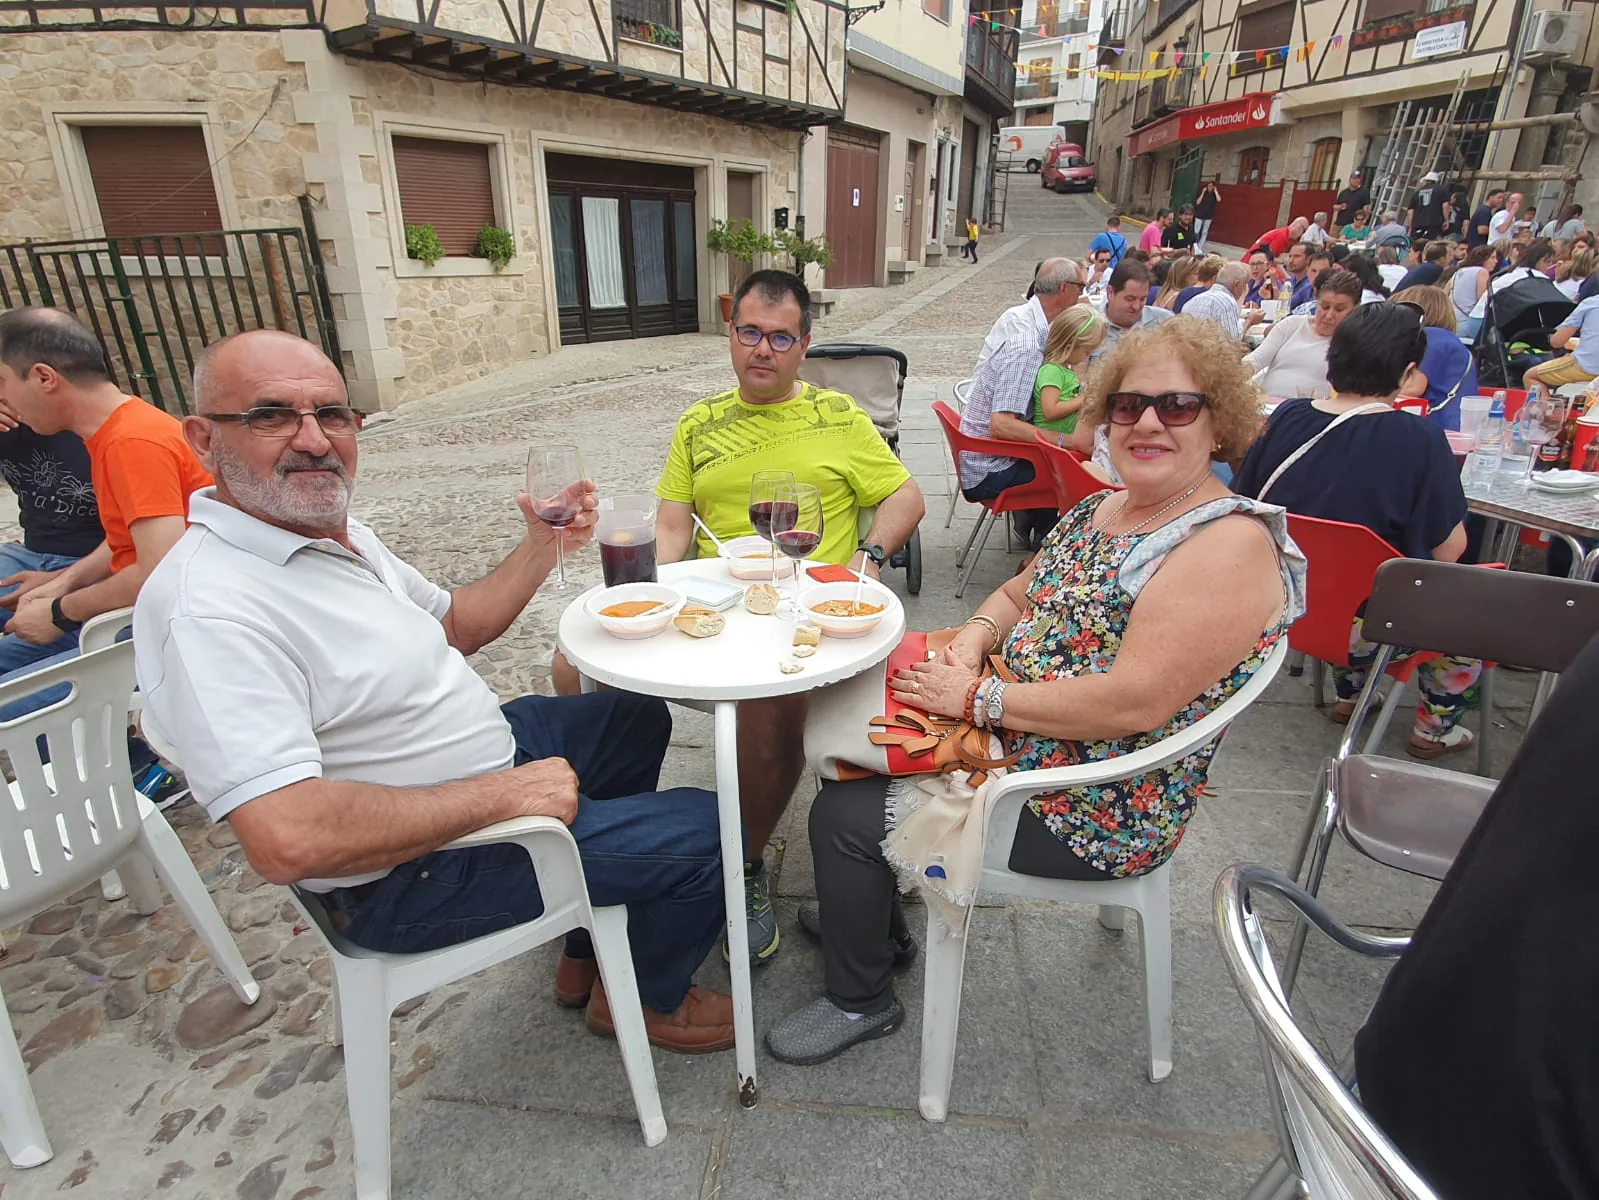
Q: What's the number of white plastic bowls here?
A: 3